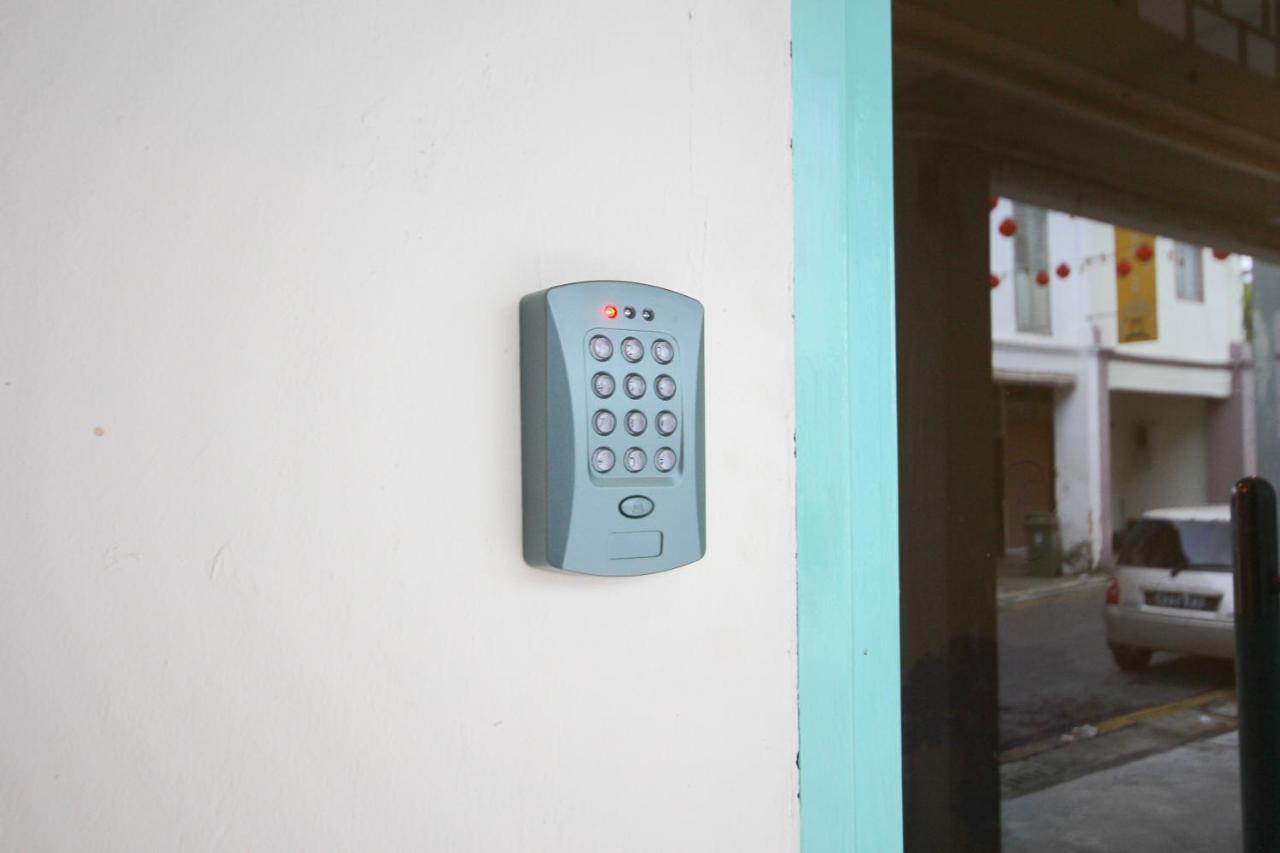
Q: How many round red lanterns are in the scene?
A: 8